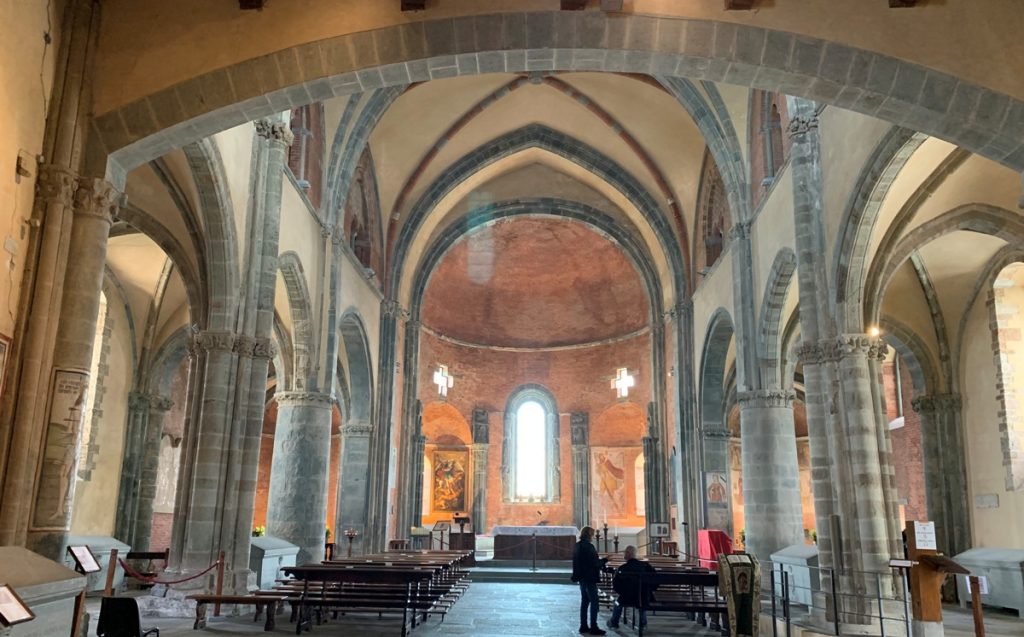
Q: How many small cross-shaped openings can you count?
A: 2